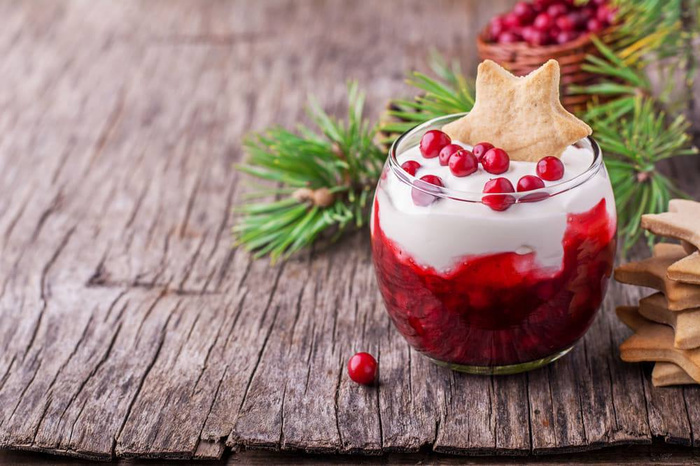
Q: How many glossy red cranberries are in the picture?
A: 11